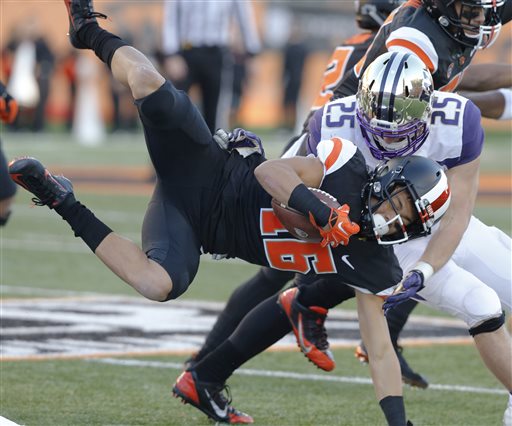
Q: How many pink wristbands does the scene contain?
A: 0